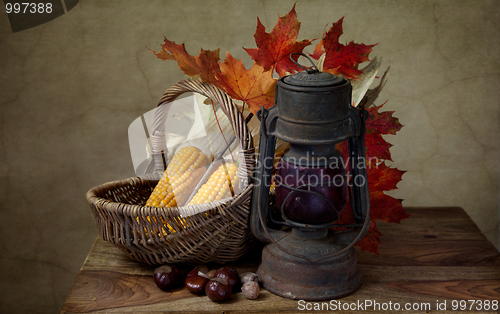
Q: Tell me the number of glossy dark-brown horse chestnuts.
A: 4